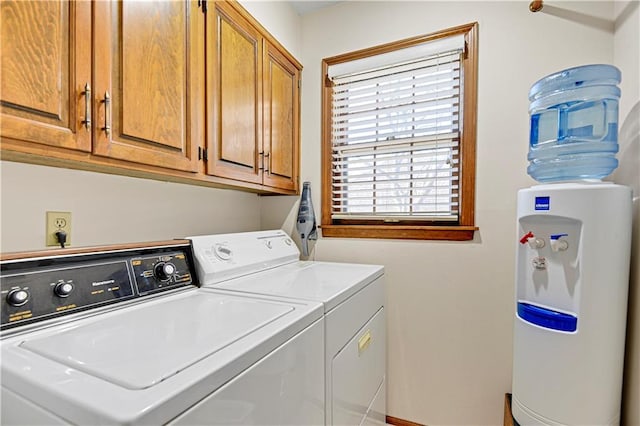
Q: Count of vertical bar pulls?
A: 4